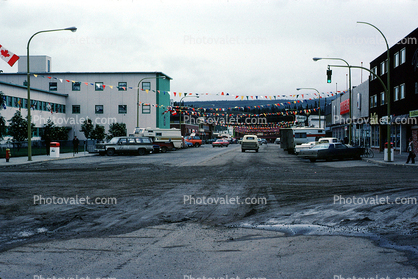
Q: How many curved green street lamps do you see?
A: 6